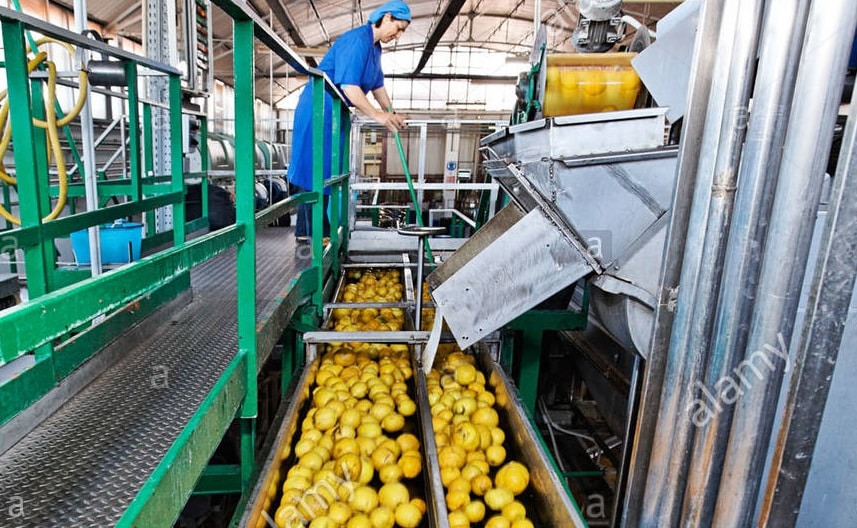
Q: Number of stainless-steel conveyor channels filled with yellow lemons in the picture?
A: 2